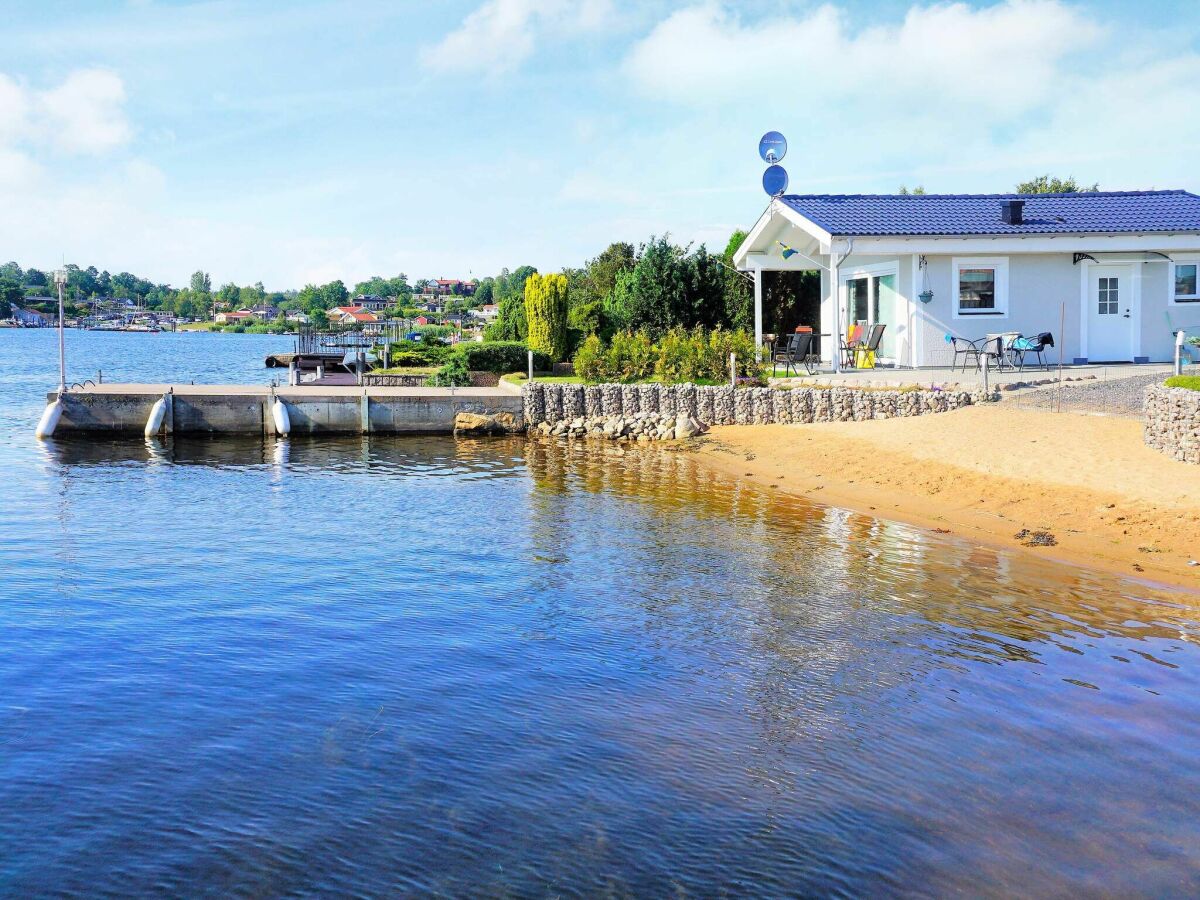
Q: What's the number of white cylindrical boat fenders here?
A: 3